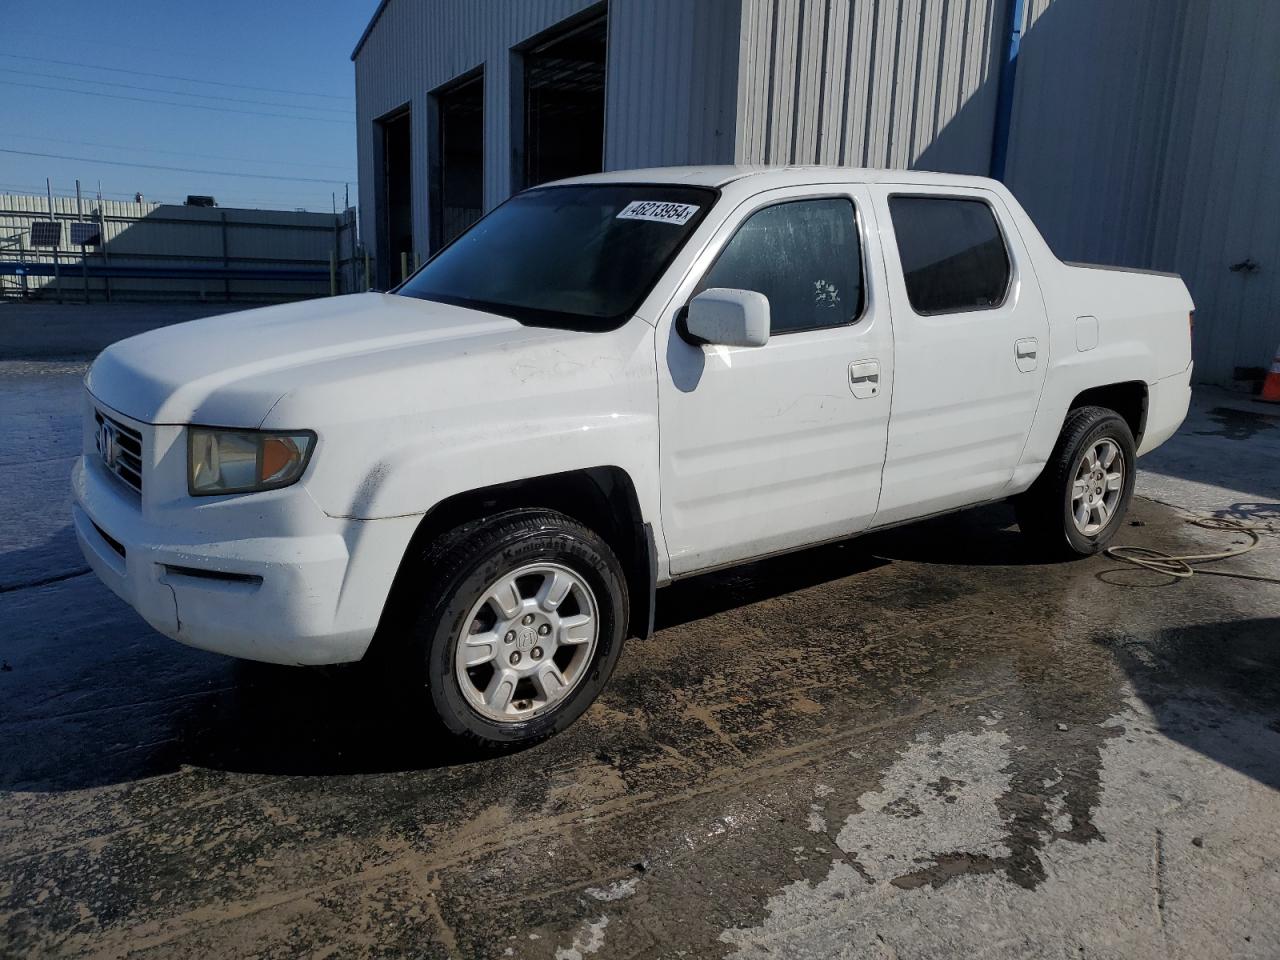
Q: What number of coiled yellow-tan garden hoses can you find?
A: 1